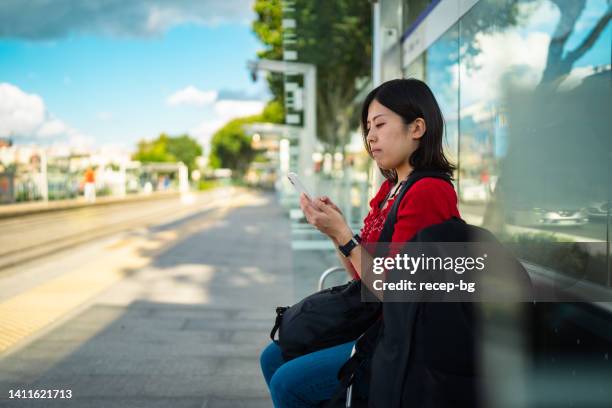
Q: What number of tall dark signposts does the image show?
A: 0